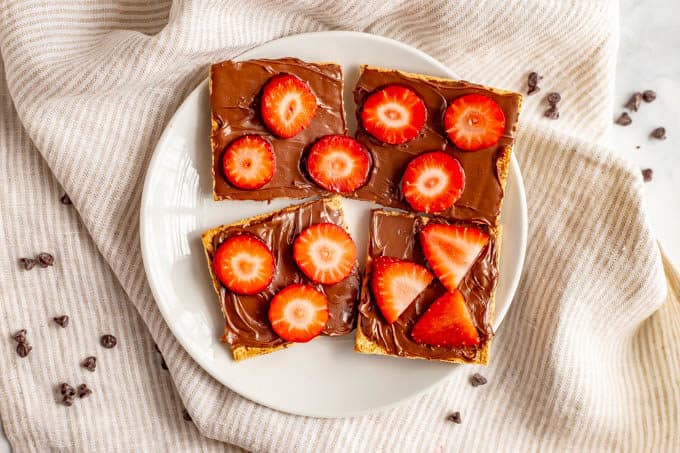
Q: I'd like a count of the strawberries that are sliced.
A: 12